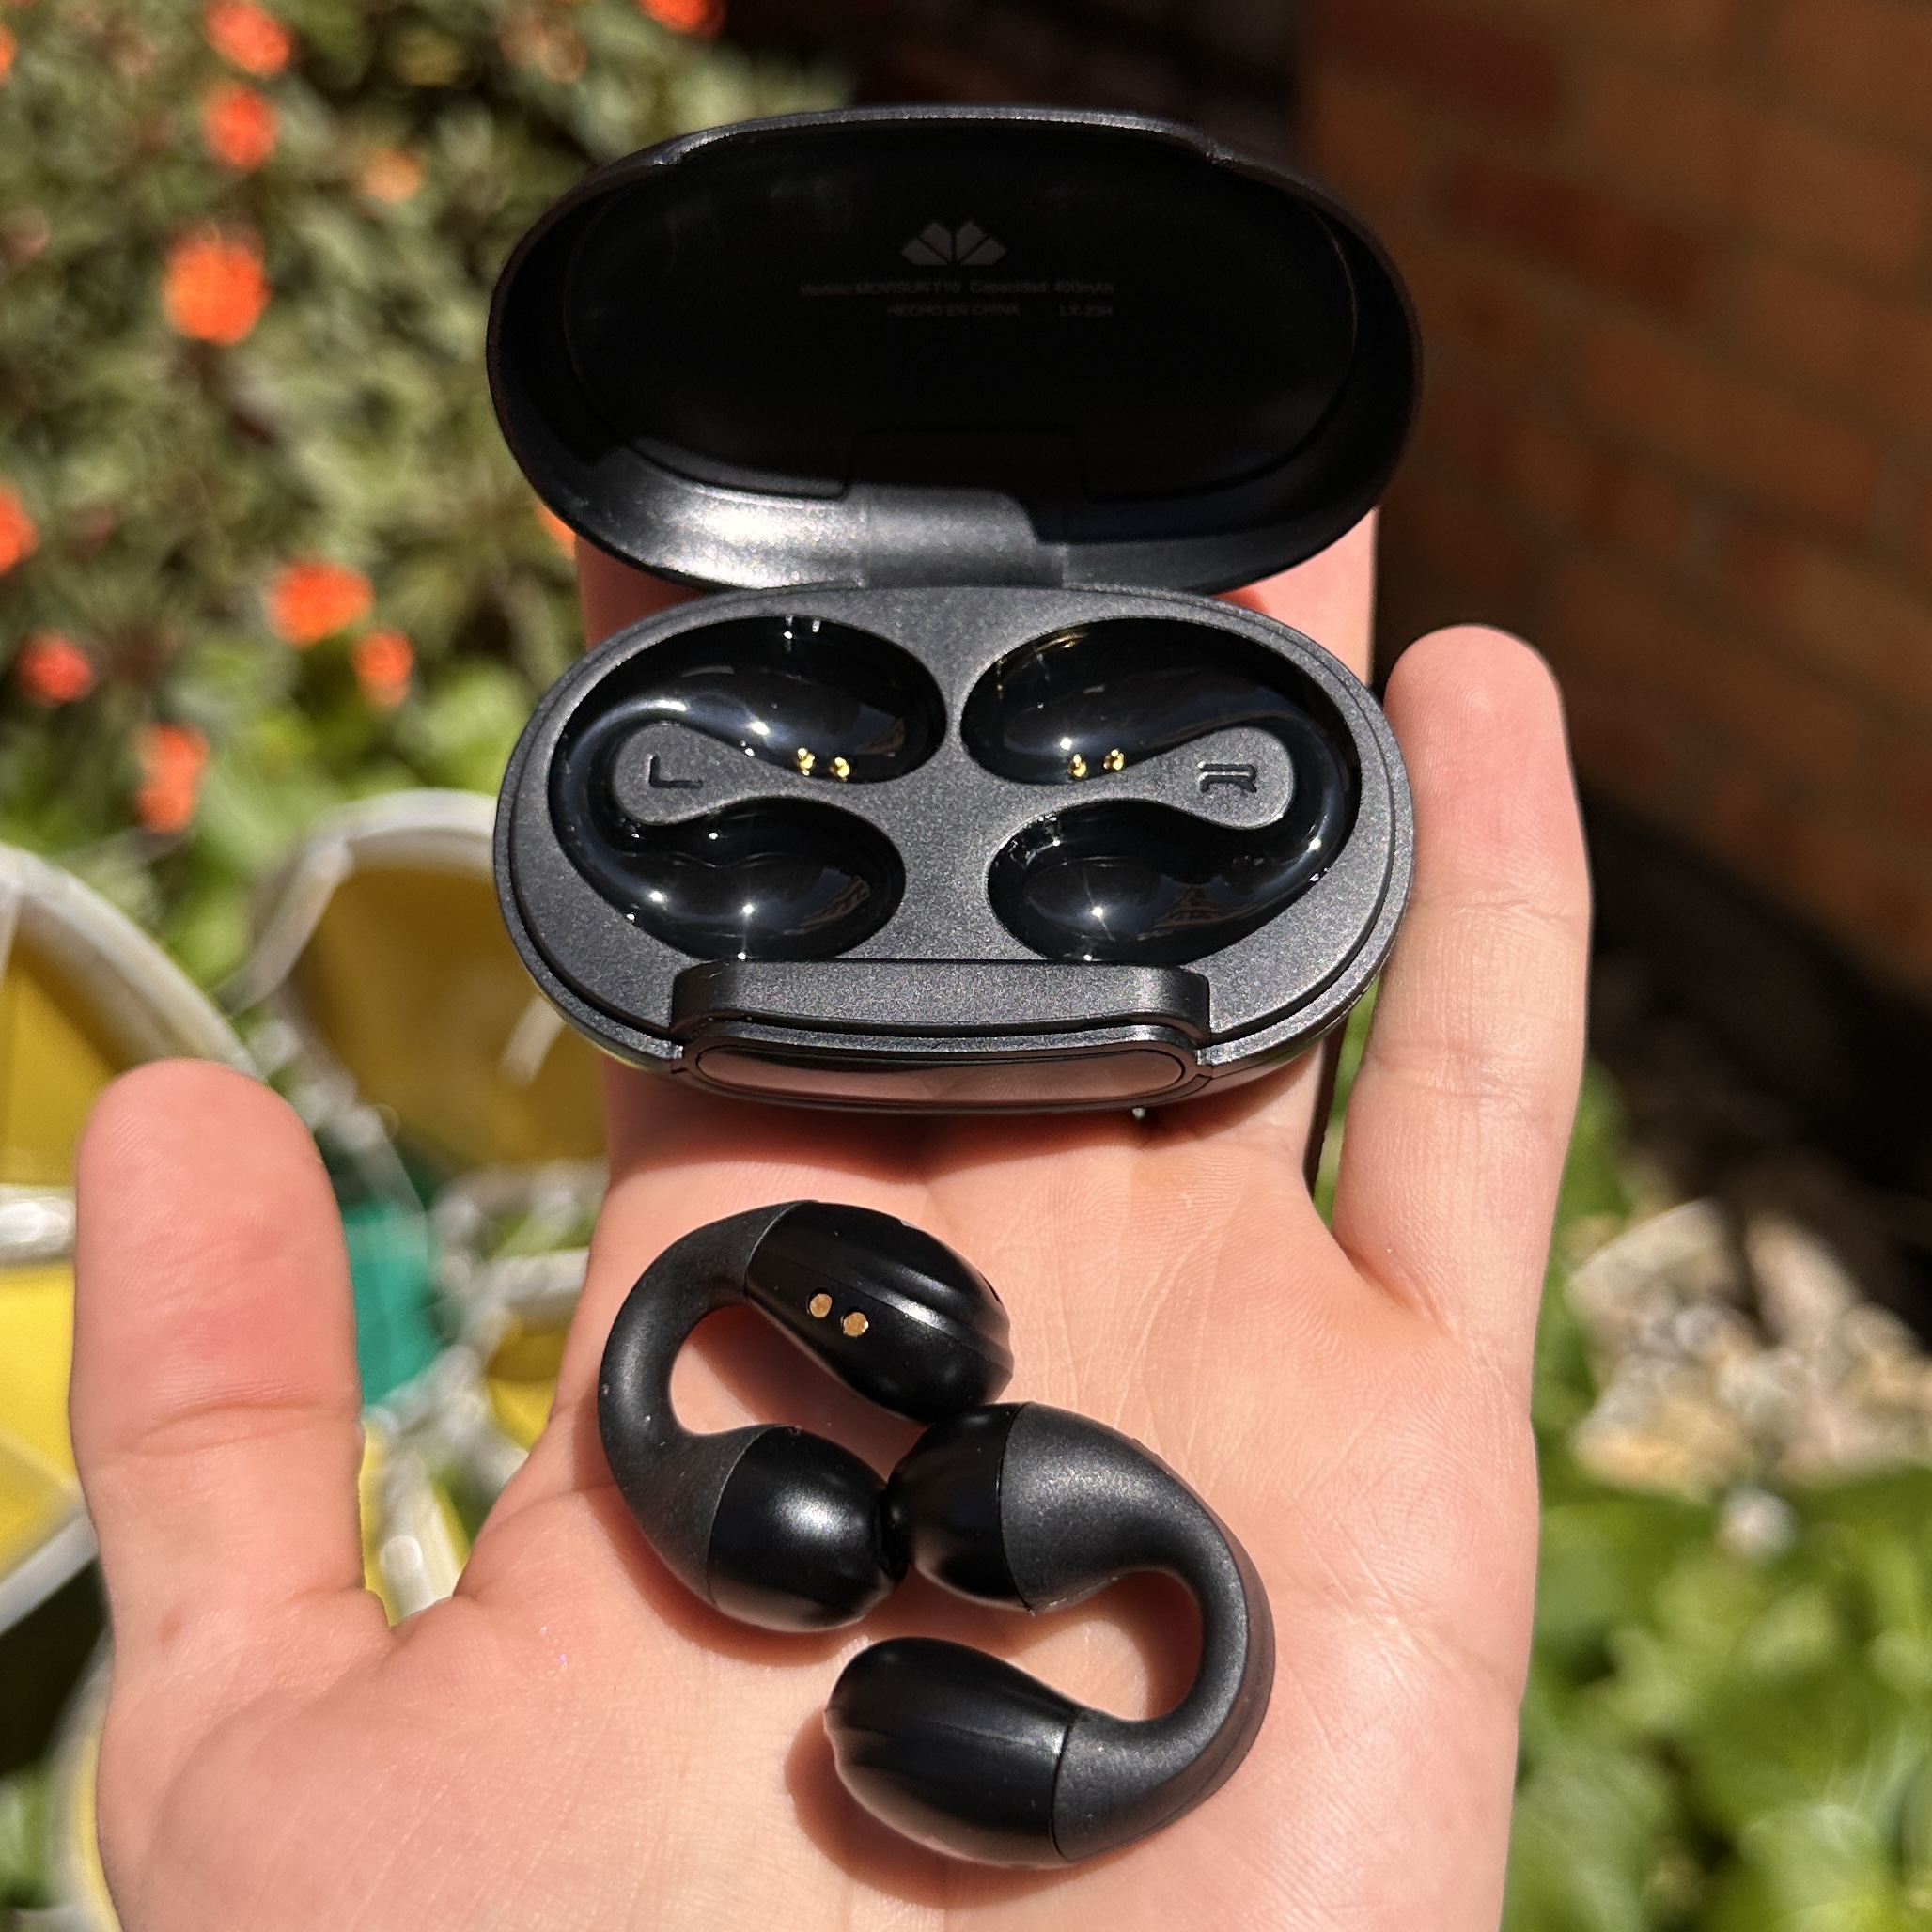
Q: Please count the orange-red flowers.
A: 12